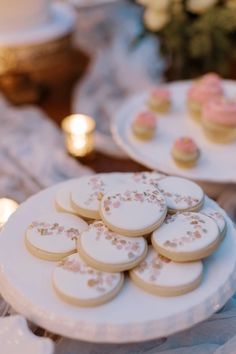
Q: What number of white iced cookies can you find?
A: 11